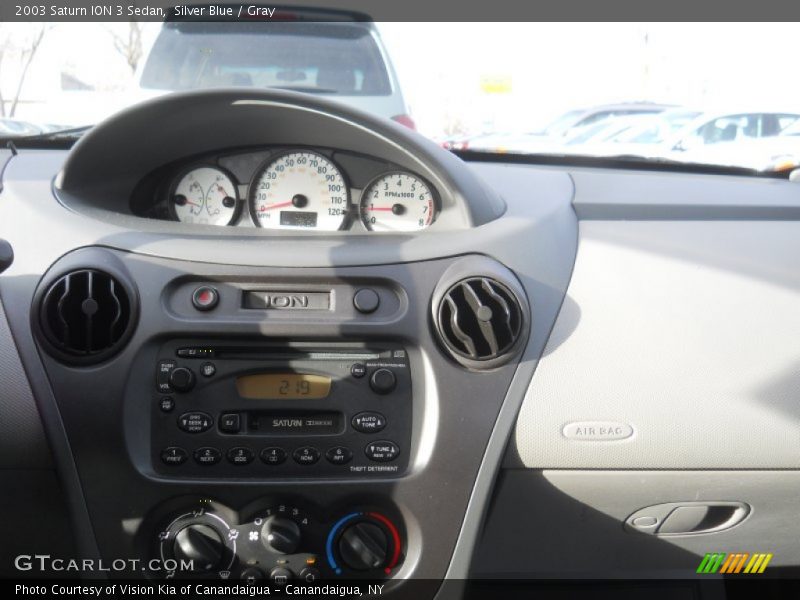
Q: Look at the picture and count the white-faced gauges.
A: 3